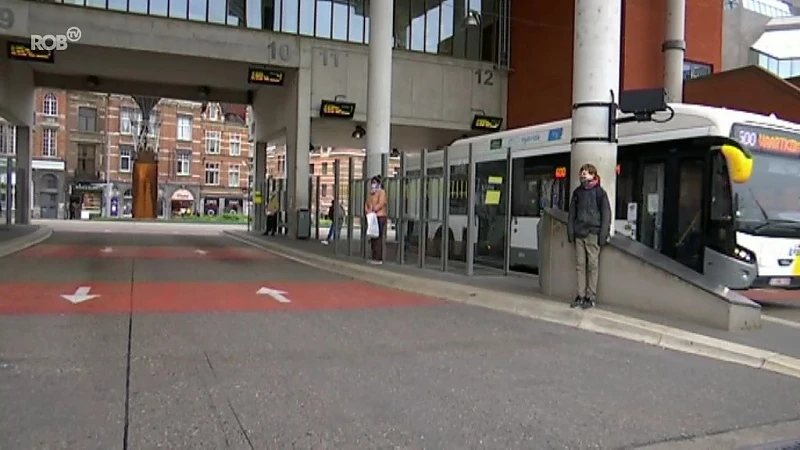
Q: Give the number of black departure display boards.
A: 4